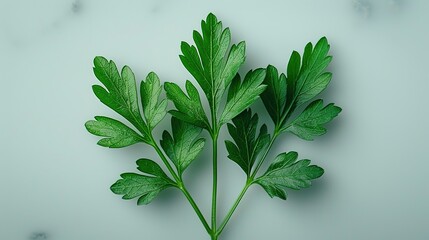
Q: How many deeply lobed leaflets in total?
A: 13